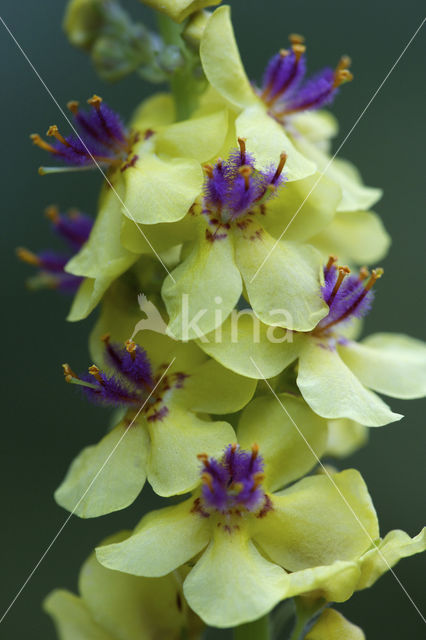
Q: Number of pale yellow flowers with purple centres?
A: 7